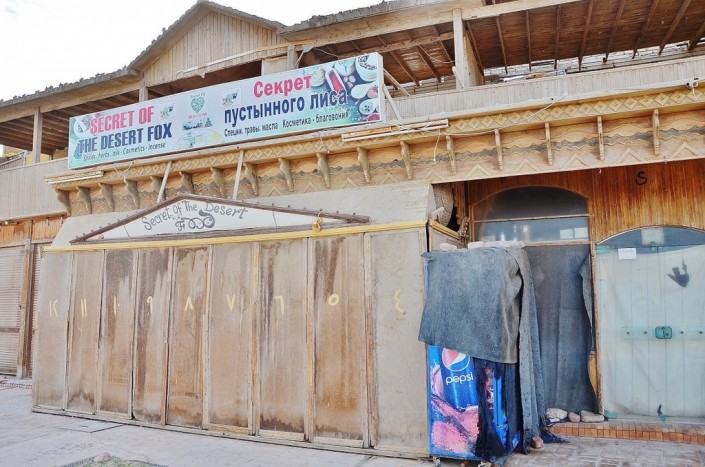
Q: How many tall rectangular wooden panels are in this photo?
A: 9